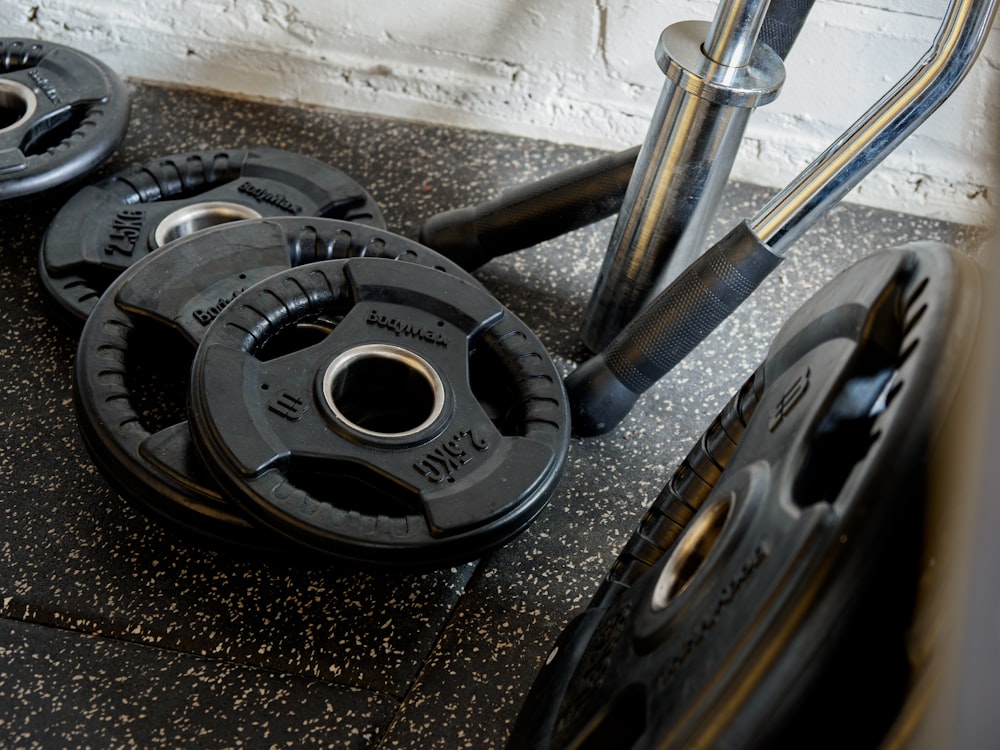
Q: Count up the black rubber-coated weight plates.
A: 5